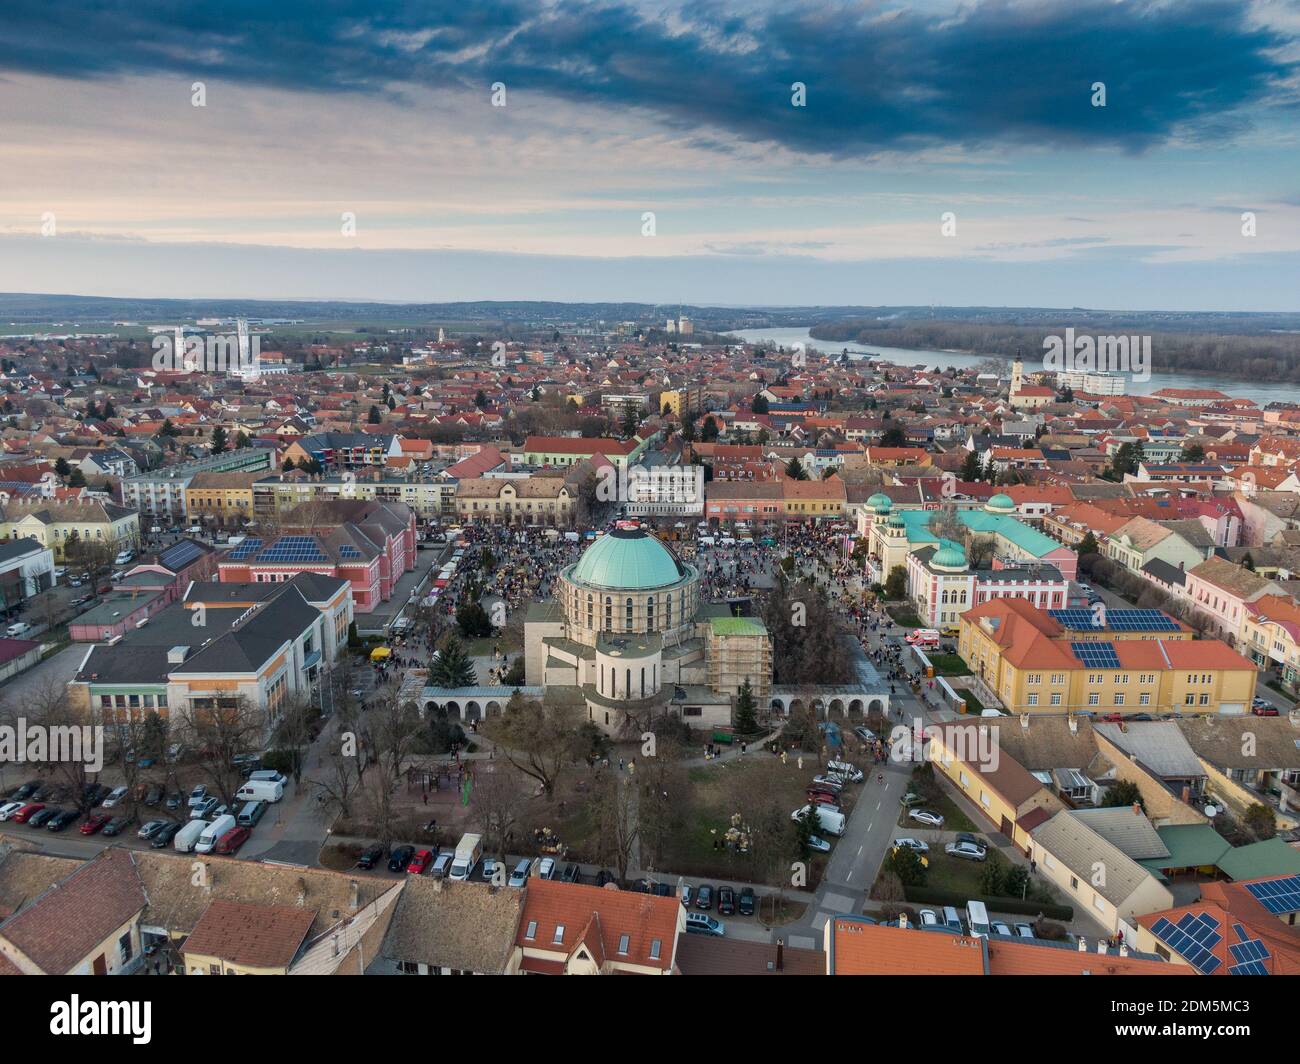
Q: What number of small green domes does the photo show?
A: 5